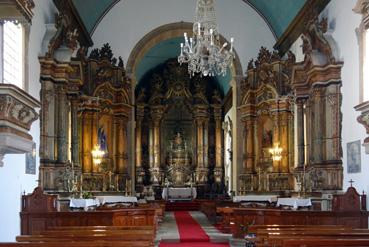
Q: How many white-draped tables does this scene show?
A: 5